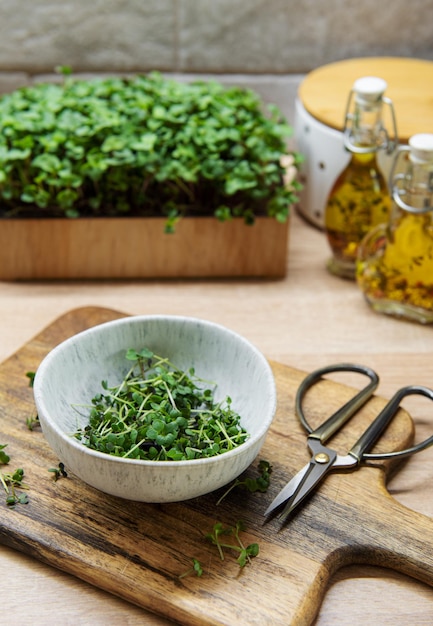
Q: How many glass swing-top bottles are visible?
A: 2